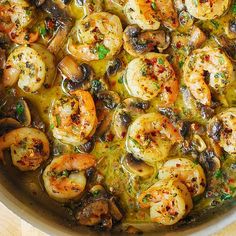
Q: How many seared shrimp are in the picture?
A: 14